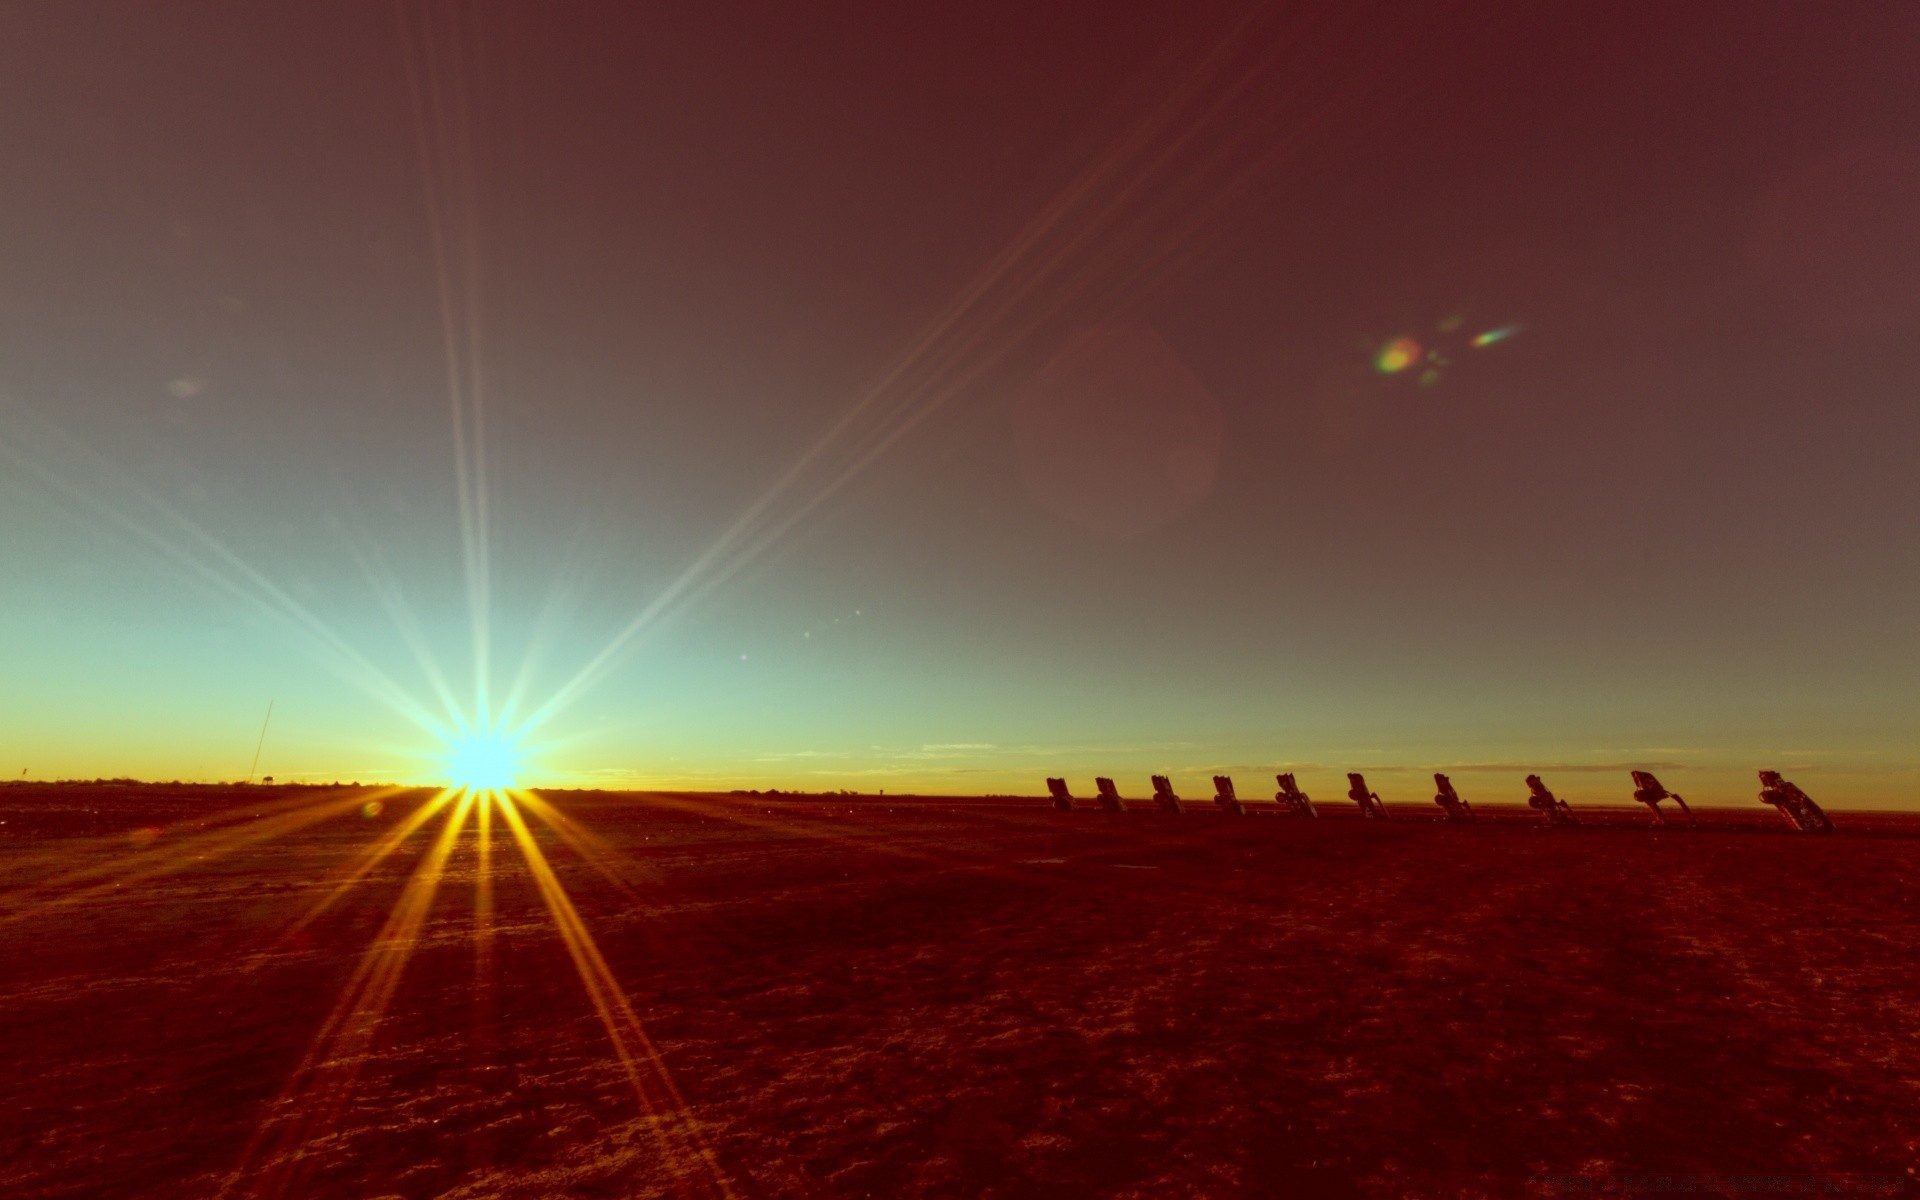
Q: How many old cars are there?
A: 10